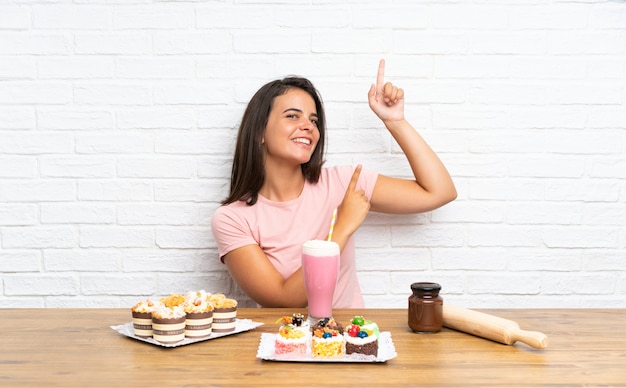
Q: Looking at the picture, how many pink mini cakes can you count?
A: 1